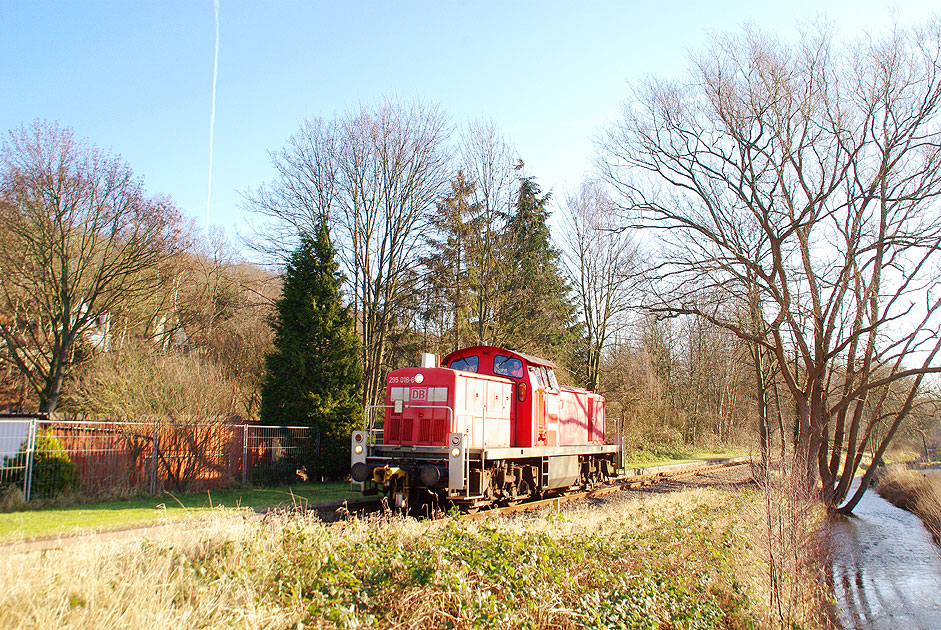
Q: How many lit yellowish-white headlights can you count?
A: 3